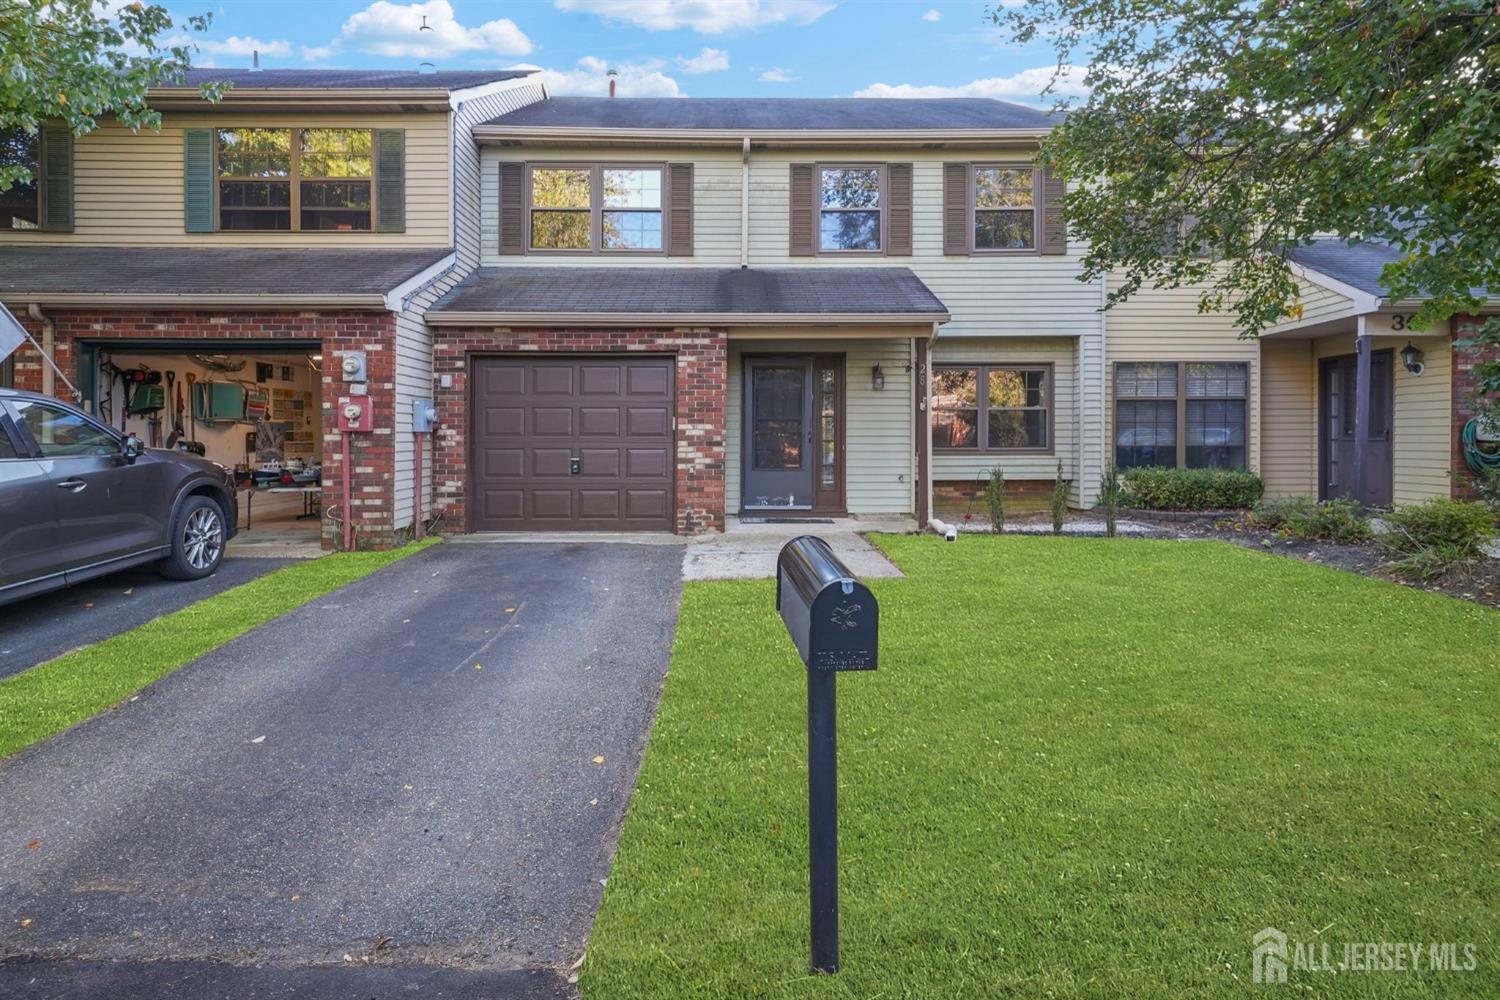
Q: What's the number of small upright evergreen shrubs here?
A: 3